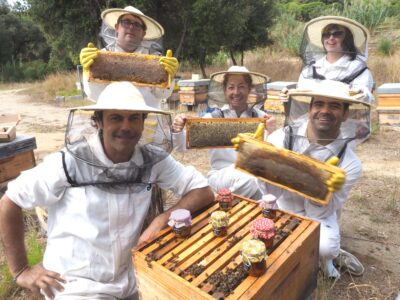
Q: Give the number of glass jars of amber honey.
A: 6